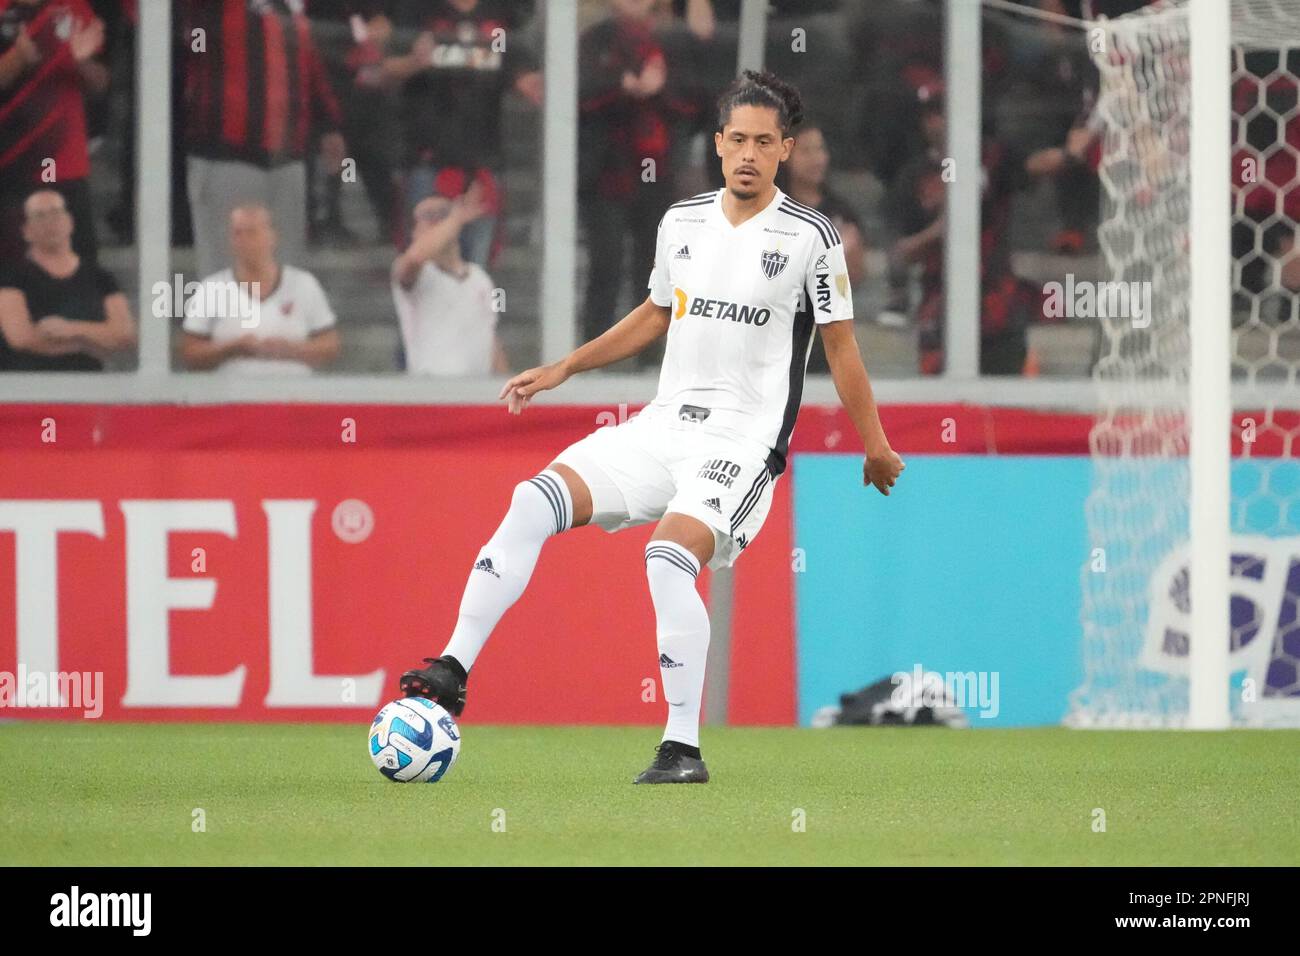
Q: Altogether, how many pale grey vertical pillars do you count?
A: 4